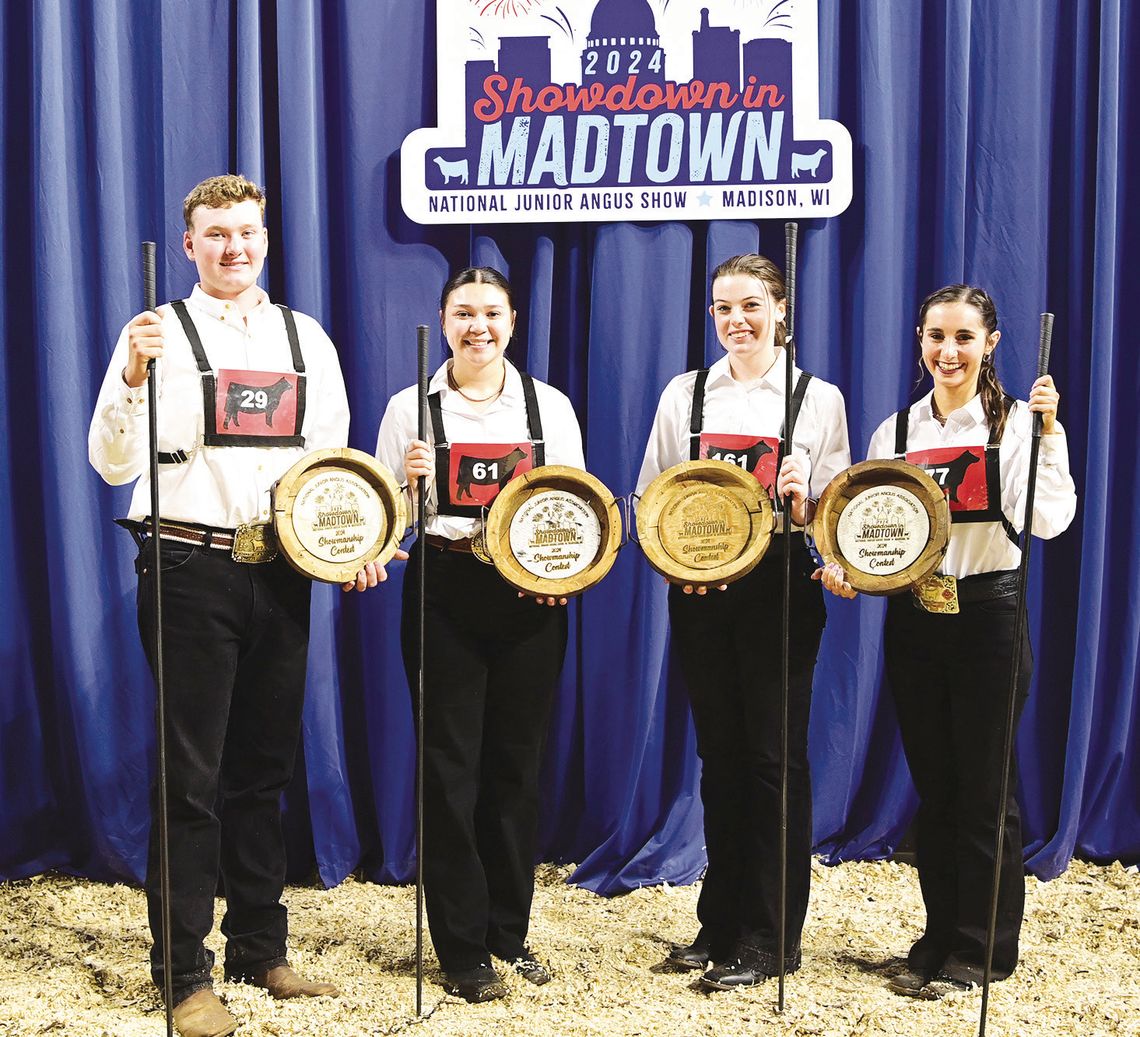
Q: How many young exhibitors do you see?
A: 4